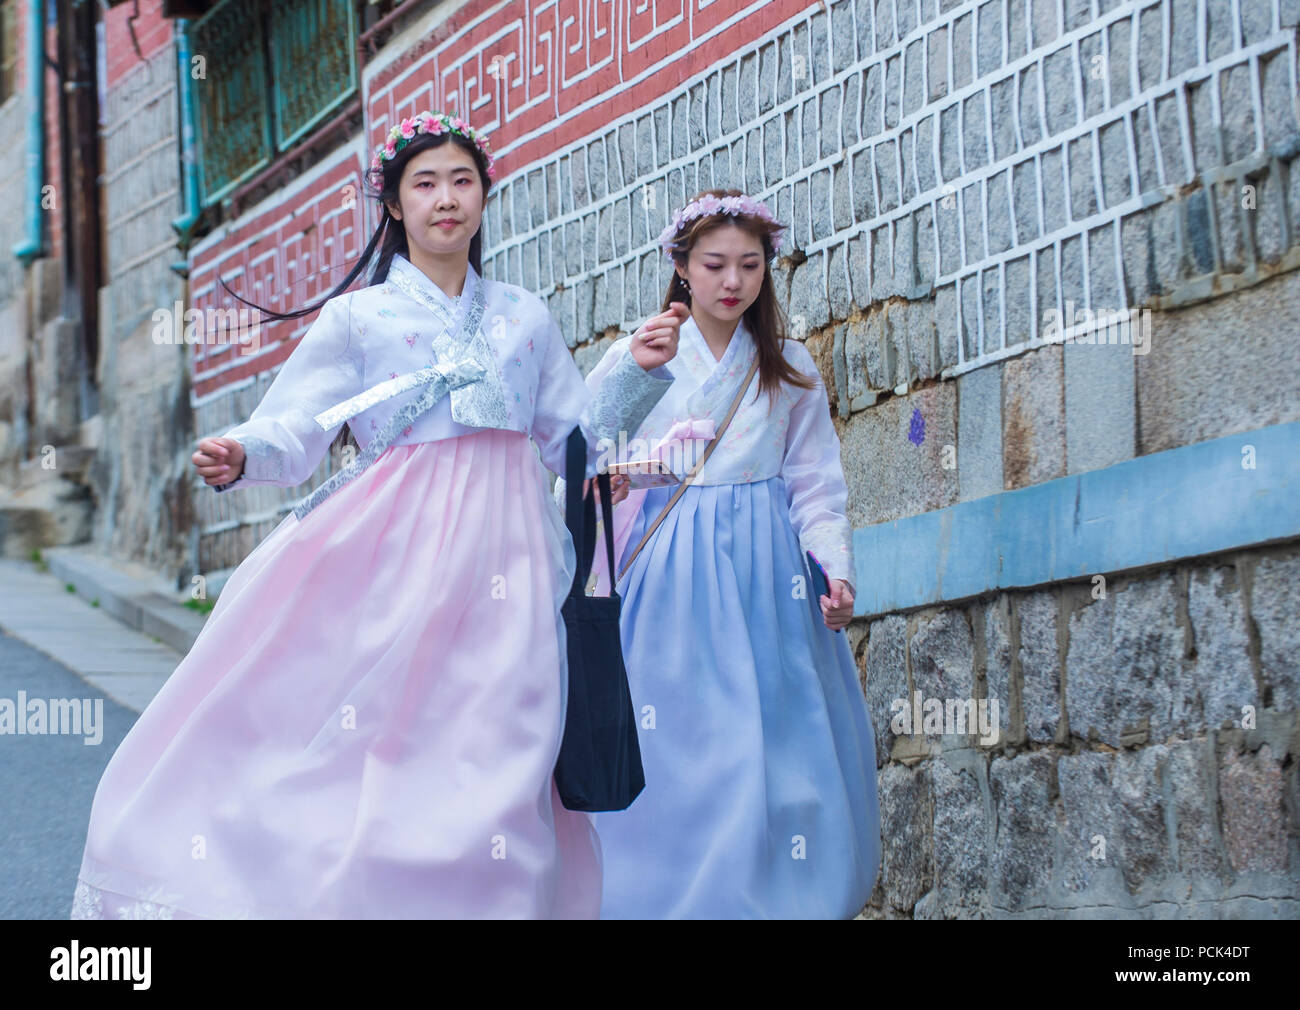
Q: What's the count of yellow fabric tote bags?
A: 0